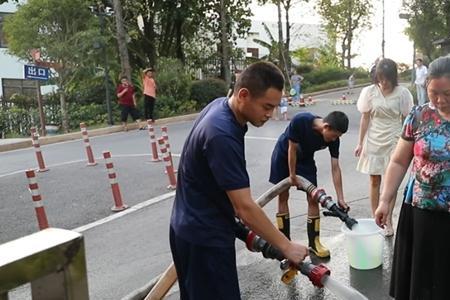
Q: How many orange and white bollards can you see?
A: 7